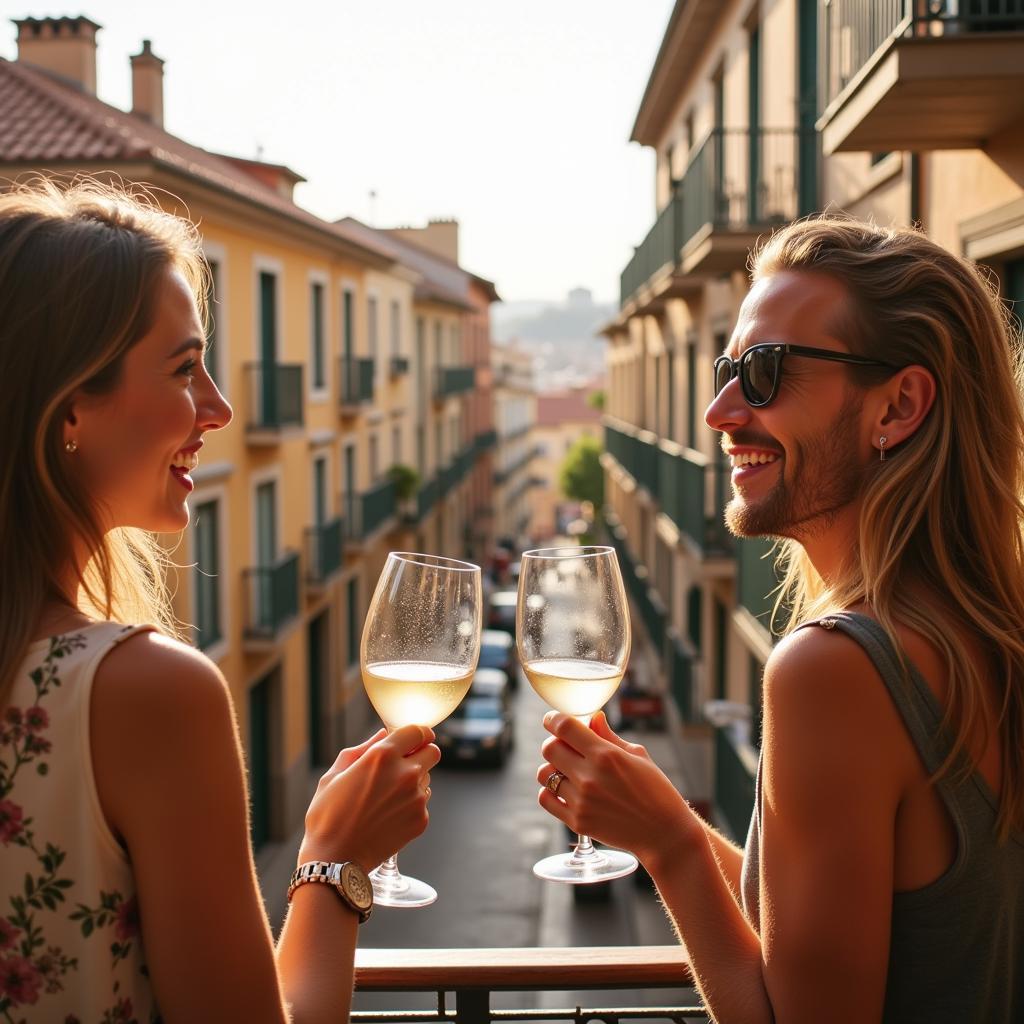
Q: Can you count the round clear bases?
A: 2